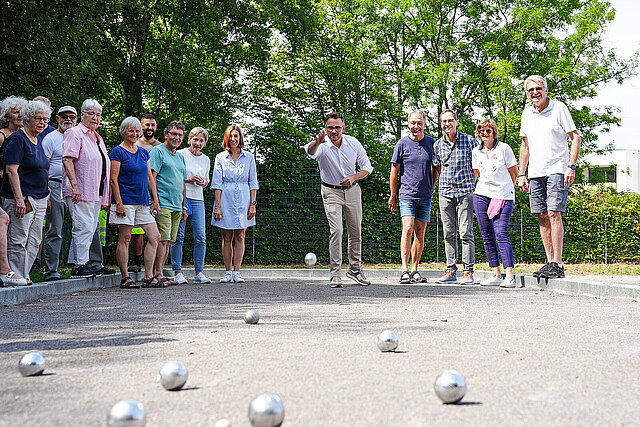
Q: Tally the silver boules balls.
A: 8